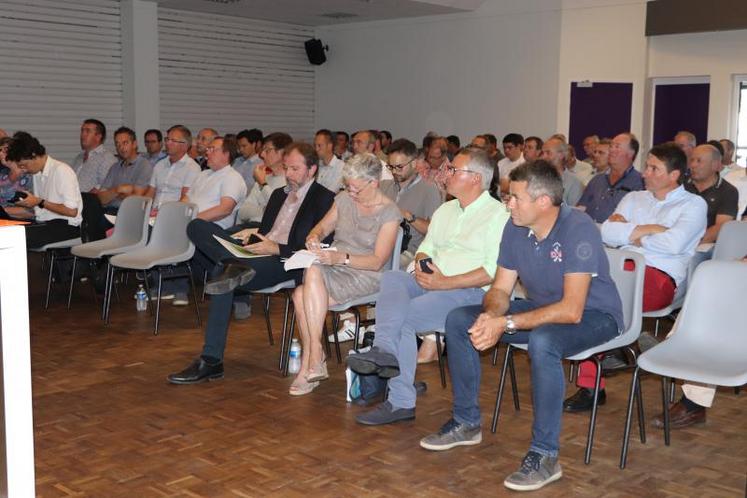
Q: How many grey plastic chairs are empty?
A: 4